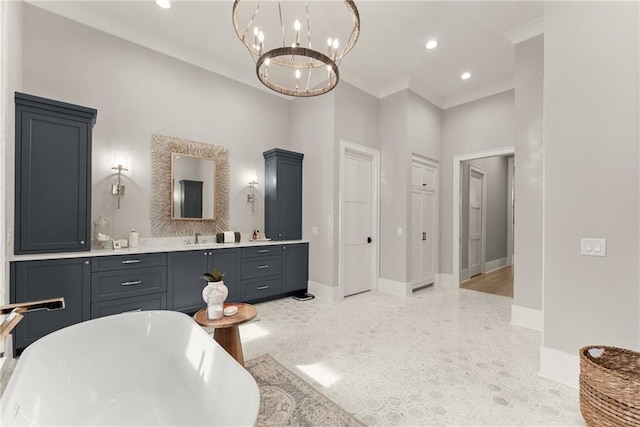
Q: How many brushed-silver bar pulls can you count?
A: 6